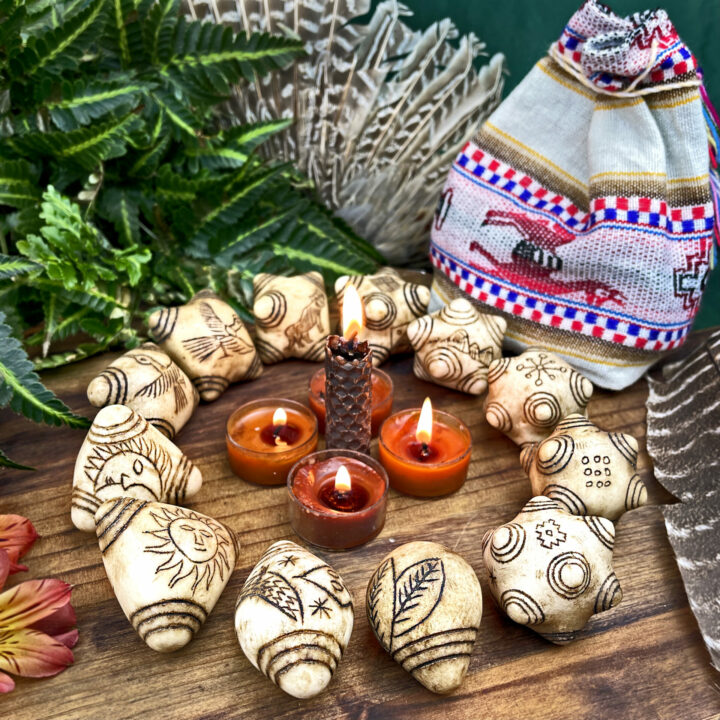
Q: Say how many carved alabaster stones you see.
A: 12